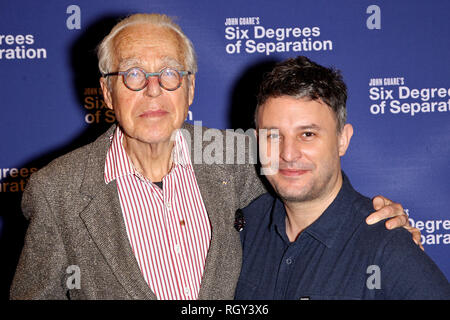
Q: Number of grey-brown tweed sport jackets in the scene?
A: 1